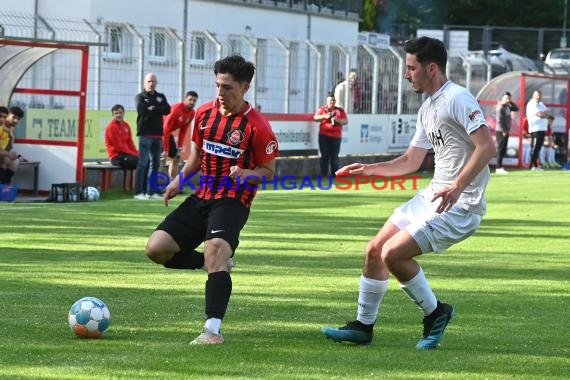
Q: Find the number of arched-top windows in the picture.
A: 0